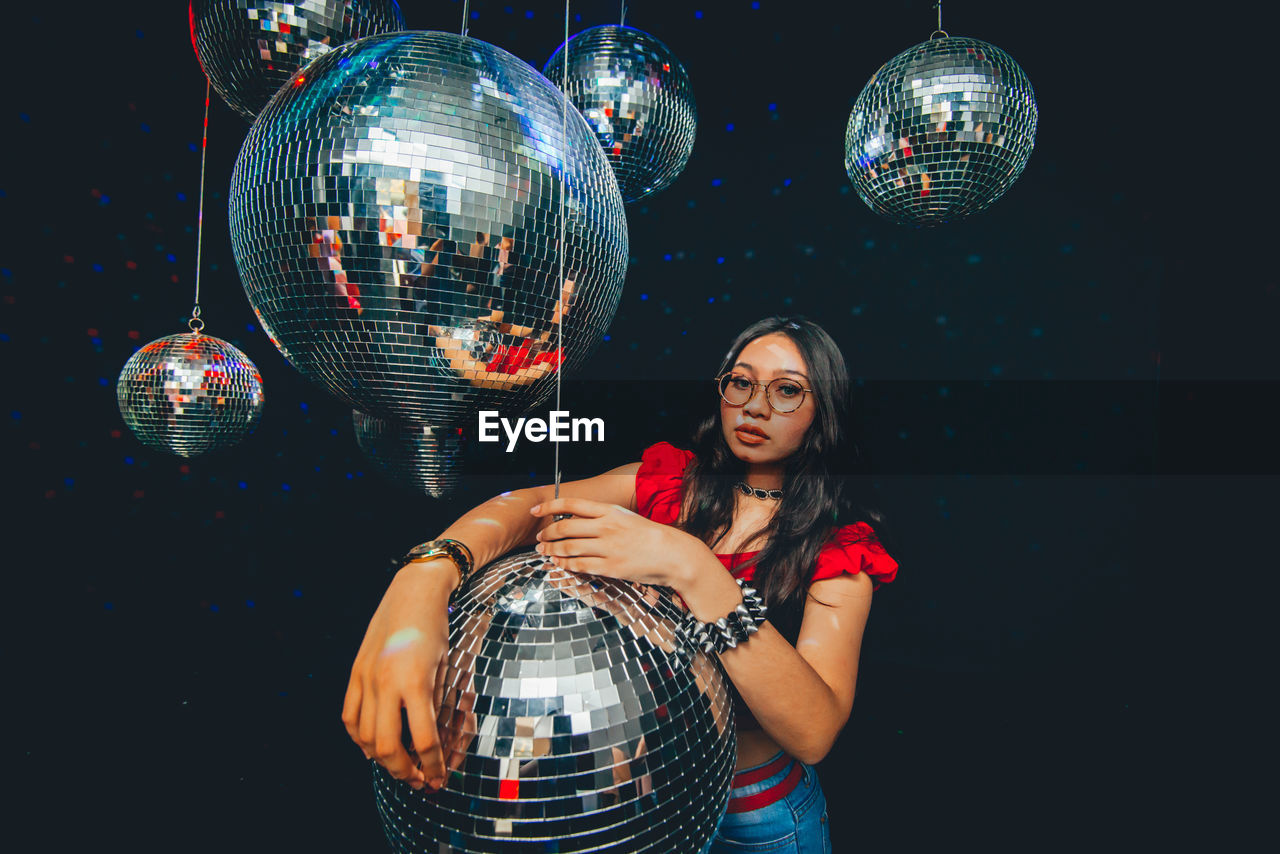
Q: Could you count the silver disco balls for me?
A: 7